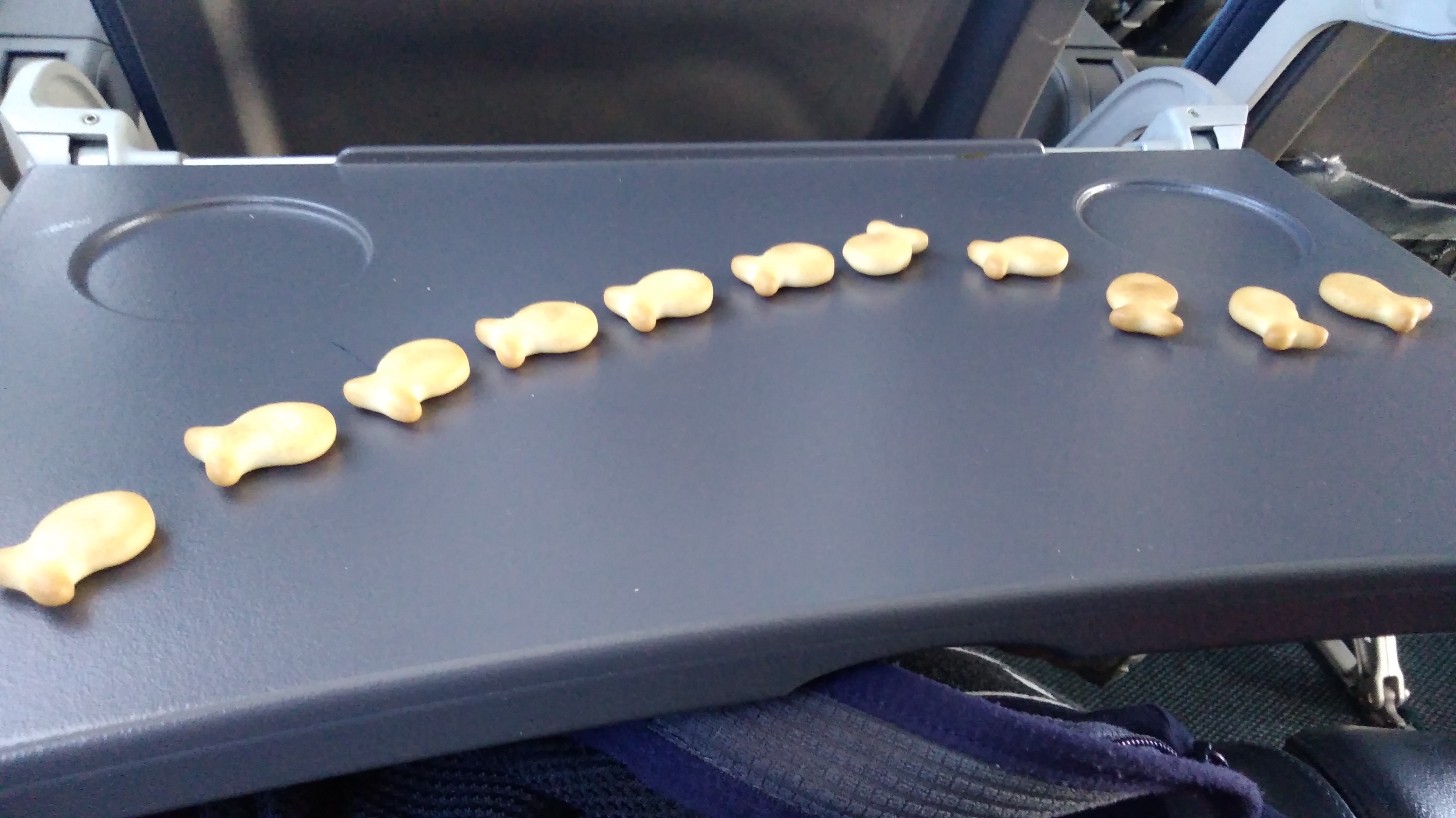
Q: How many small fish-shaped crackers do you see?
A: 11